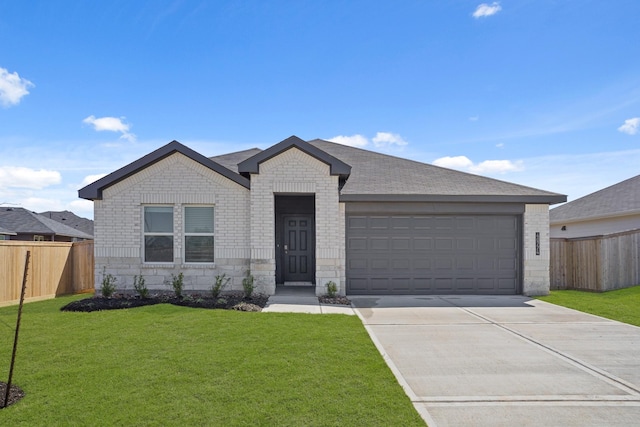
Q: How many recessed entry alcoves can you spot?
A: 1